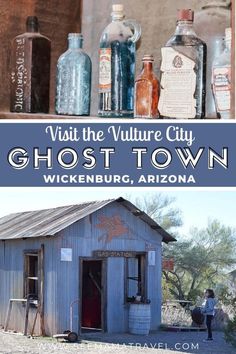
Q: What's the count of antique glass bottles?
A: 6